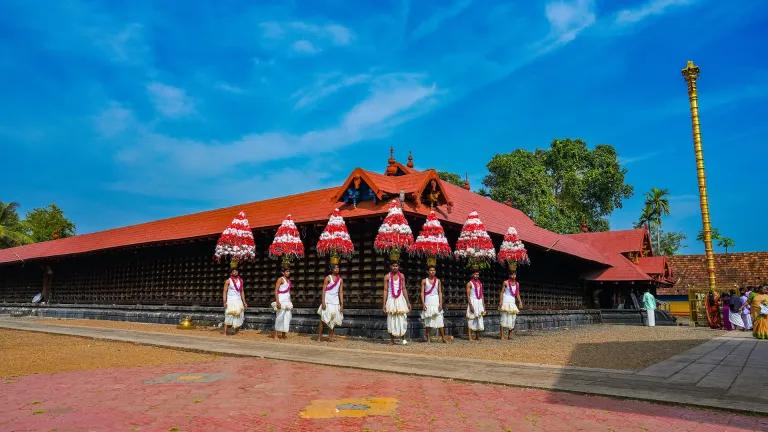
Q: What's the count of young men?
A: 7